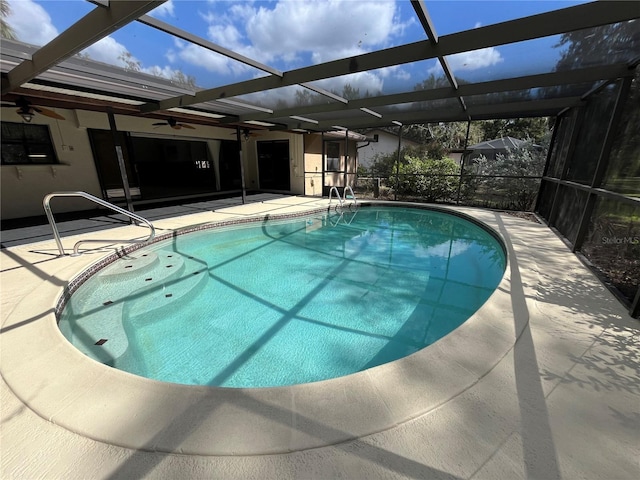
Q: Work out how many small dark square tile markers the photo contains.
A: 10